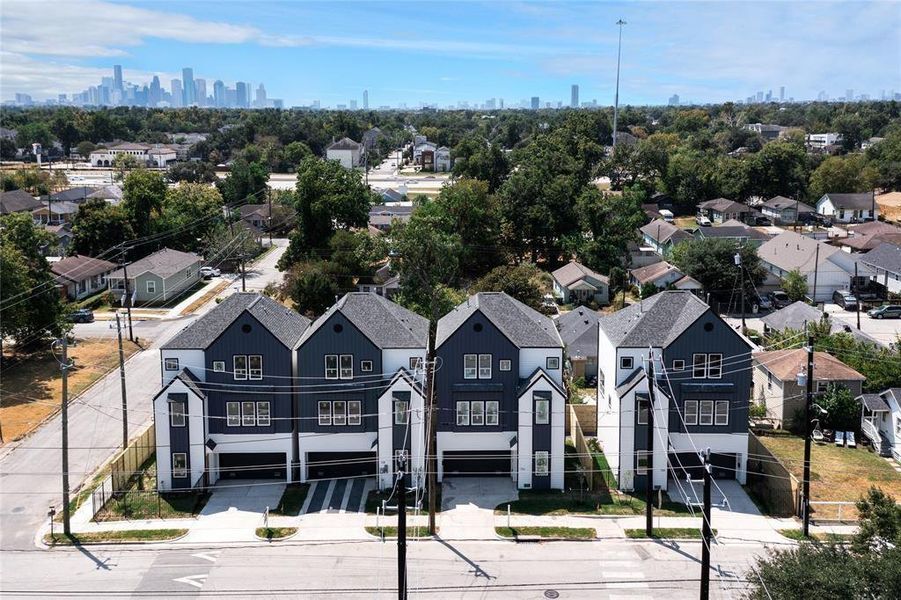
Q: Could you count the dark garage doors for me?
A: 4